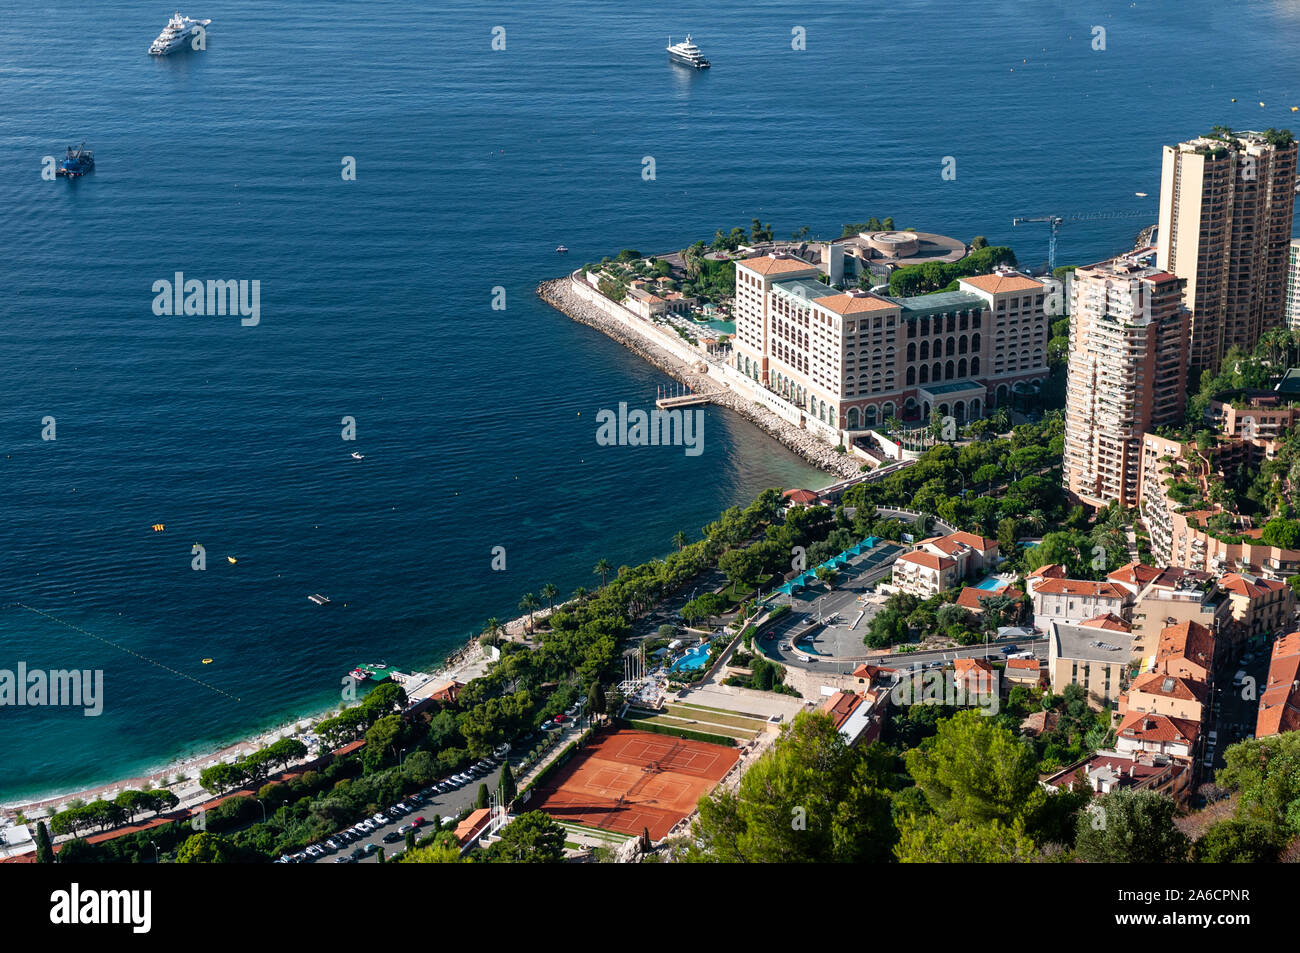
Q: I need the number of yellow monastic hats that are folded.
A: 0